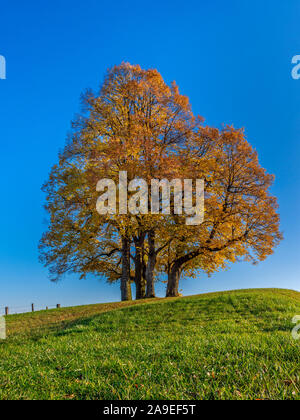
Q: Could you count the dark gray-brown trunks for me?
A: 4